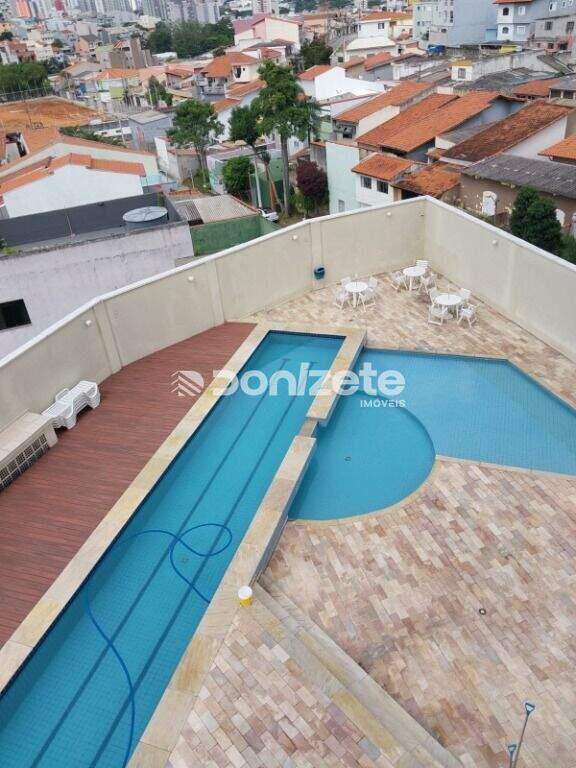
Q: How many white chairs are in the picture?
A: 11